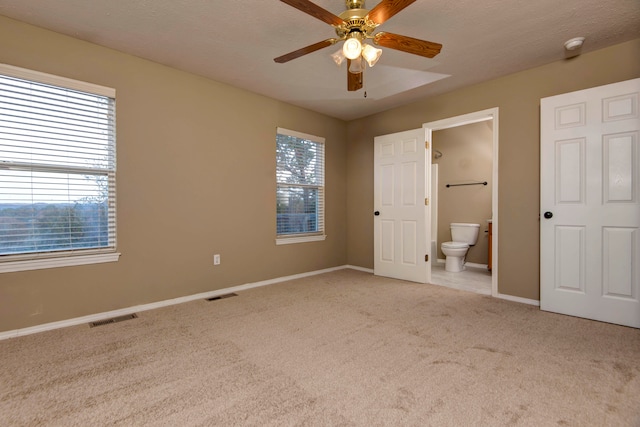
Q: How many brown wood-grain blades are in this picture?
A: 5